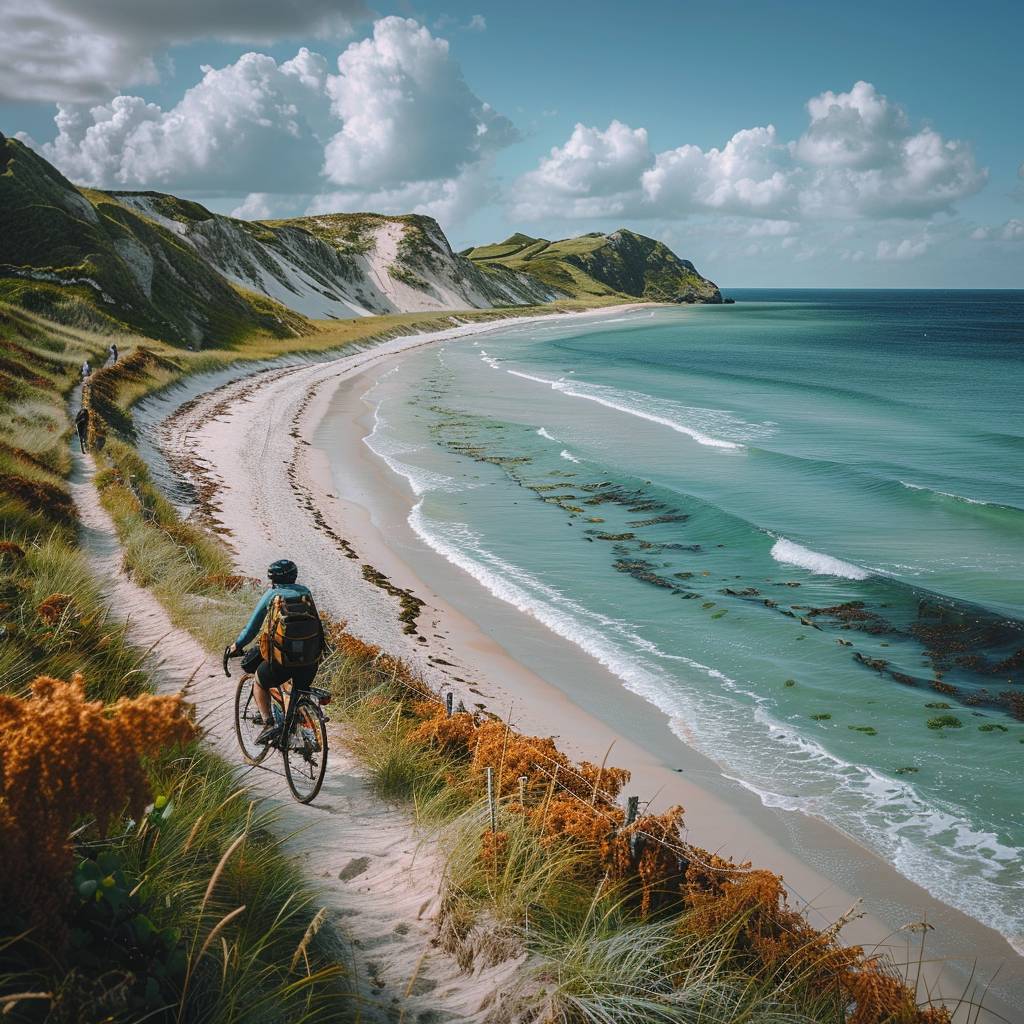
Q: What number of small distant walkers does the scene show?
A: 3